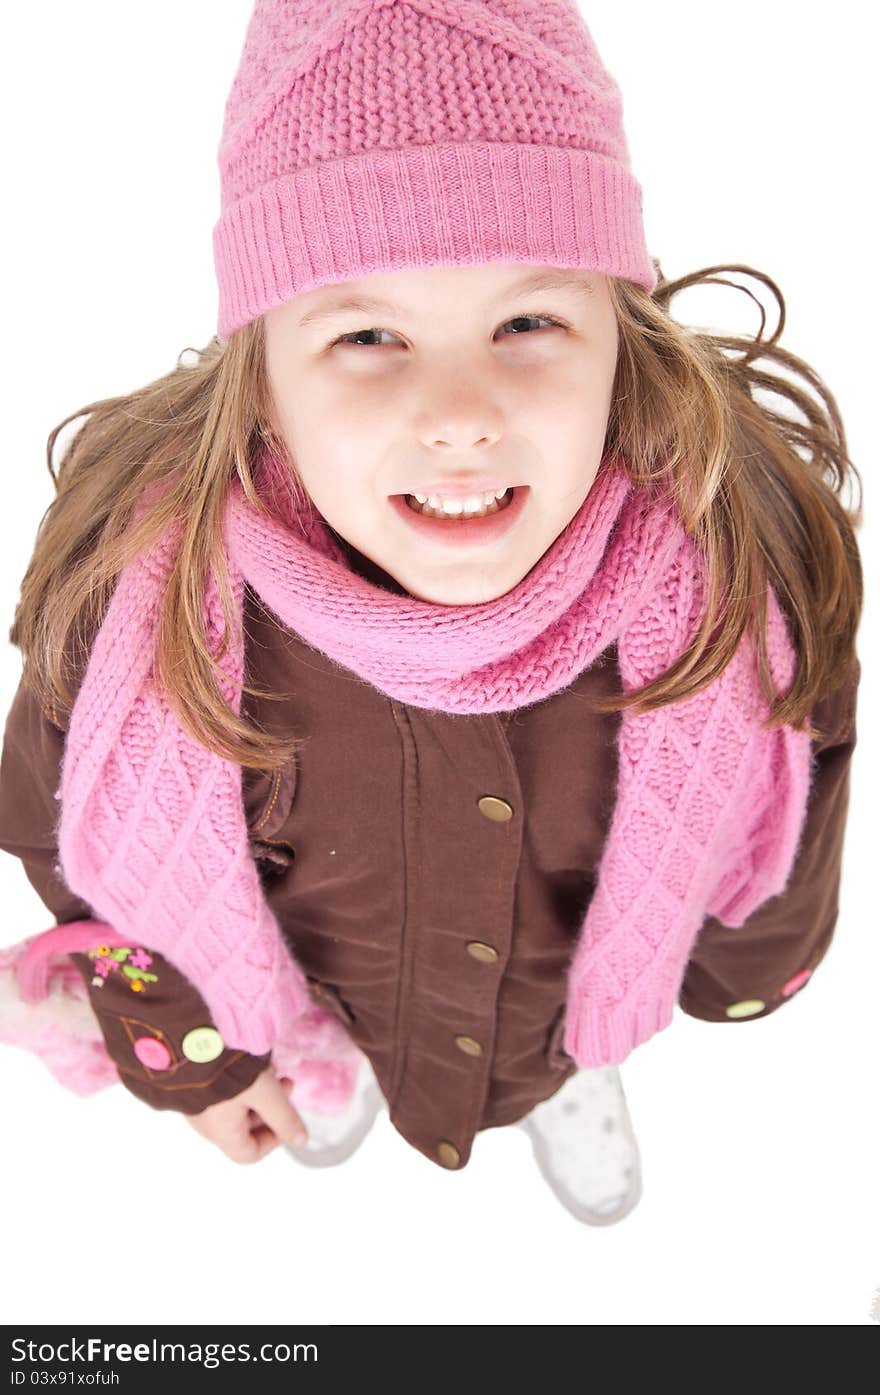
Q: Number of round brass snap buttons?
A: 4